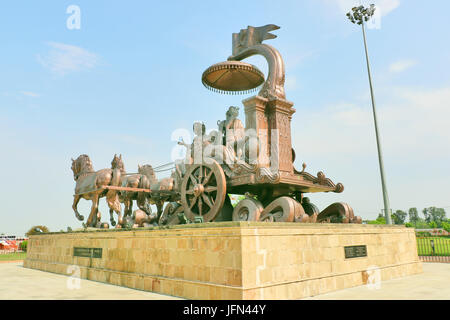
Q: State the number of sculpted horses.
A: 4